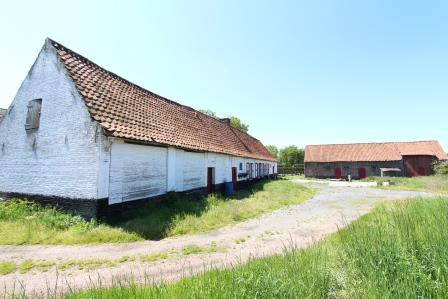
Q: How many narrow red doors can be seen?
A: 4